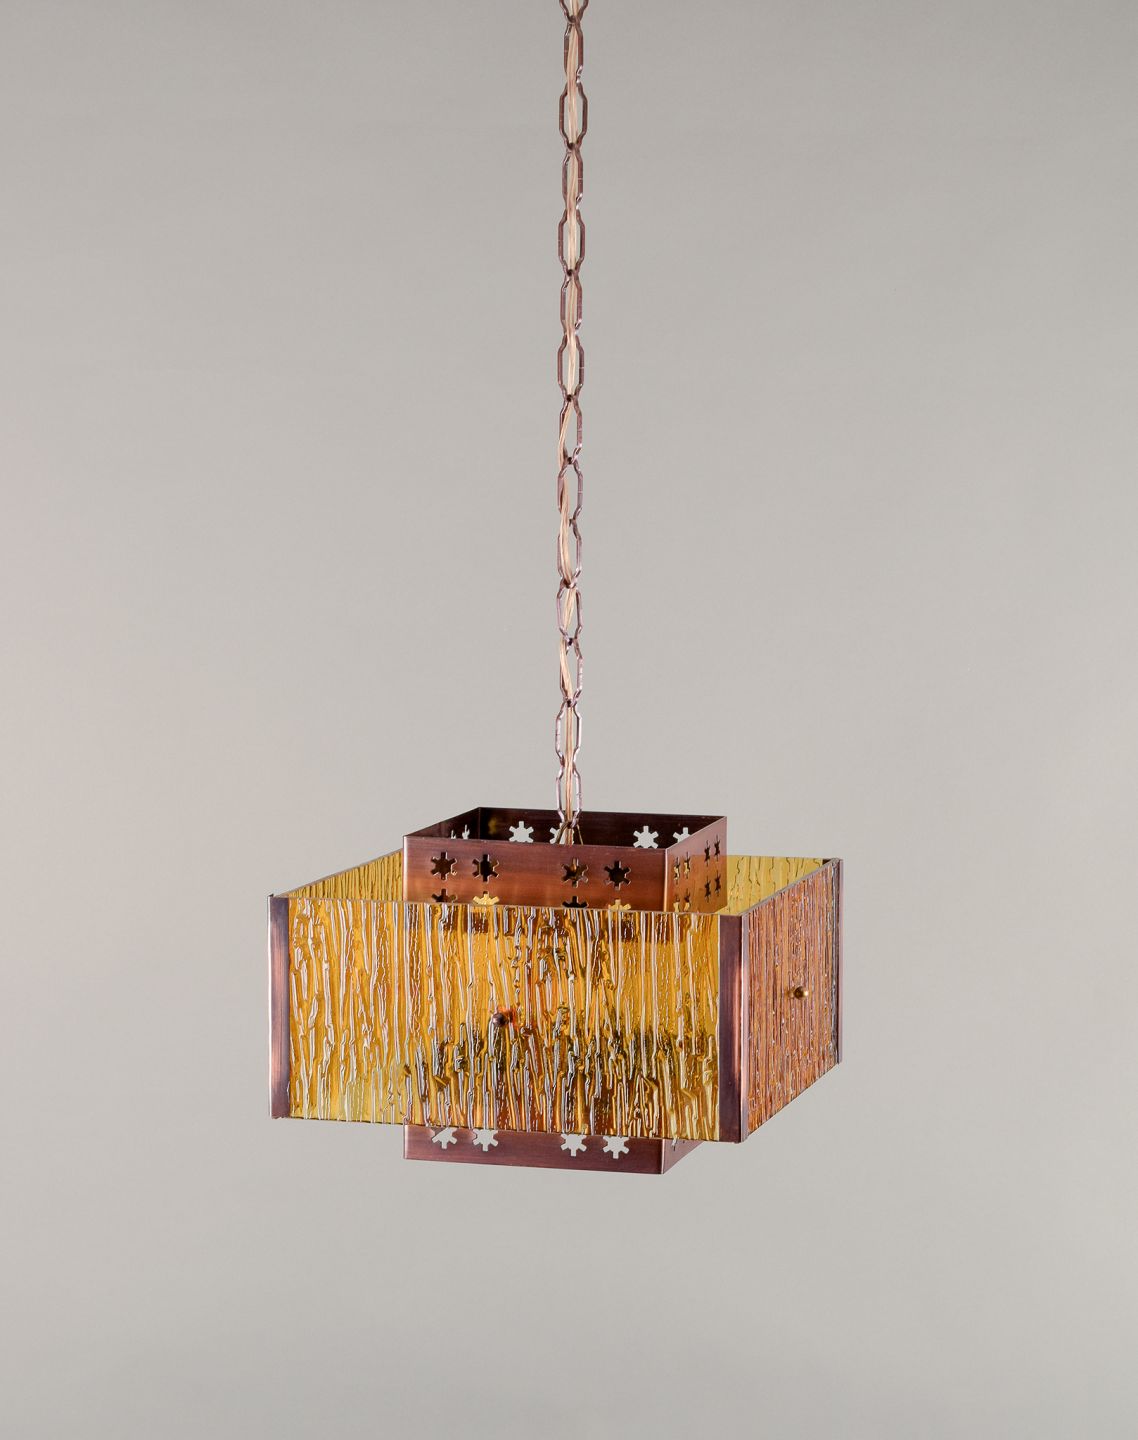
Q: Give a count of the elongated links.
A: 14